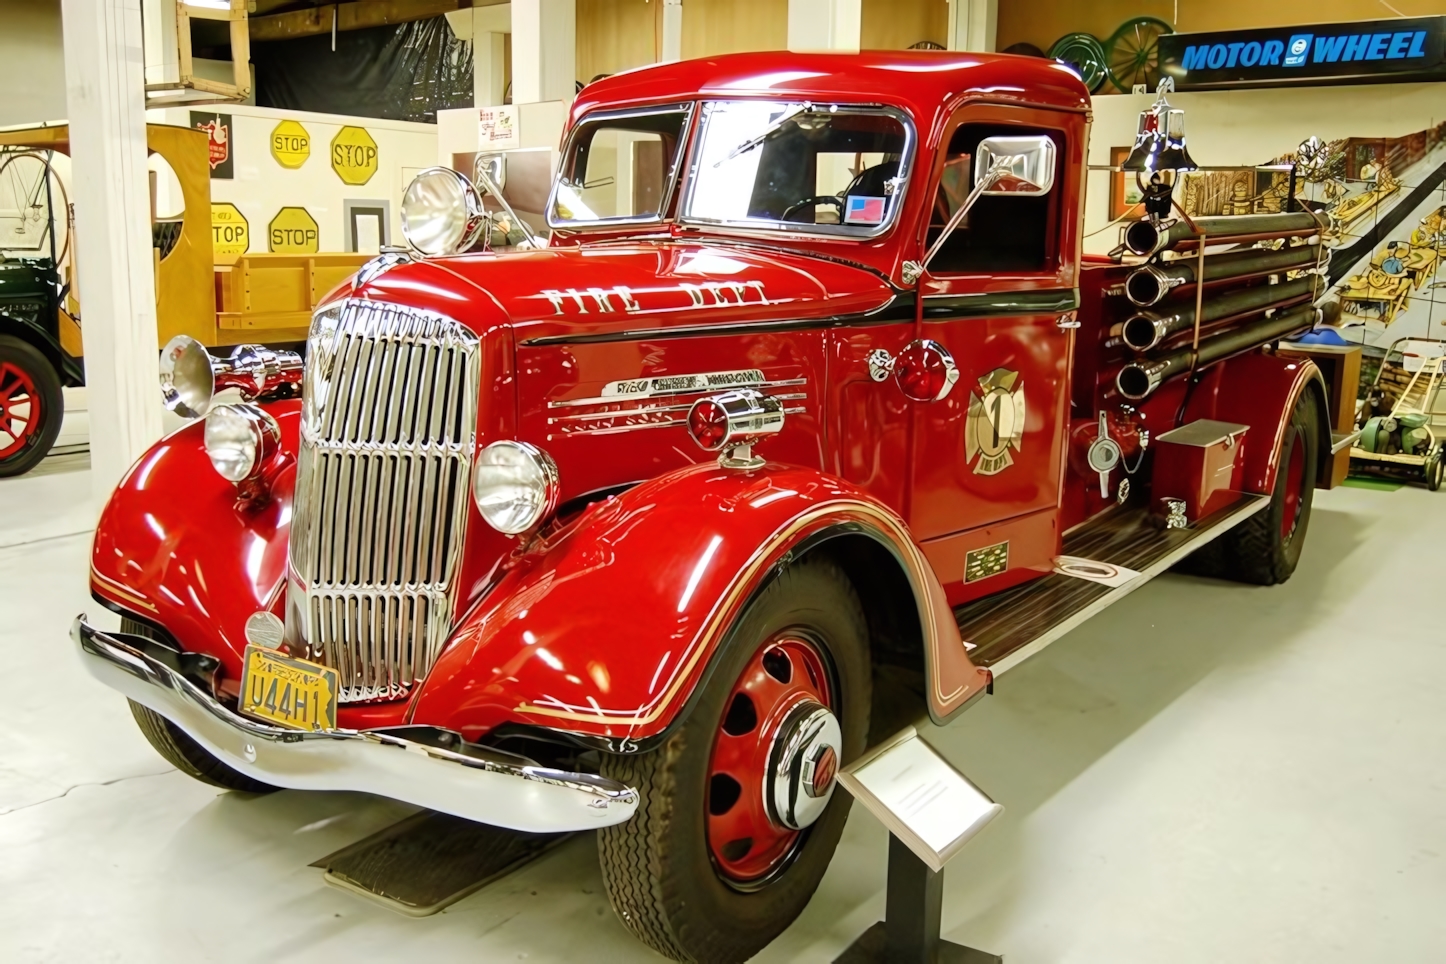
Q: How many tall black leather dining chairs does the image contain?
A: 0